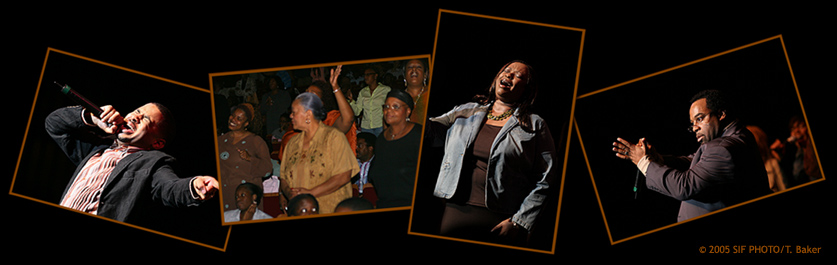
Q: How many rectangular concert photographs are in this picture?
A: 4